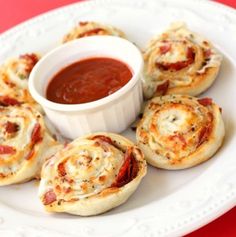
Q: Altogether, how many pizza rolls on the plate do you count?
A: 6